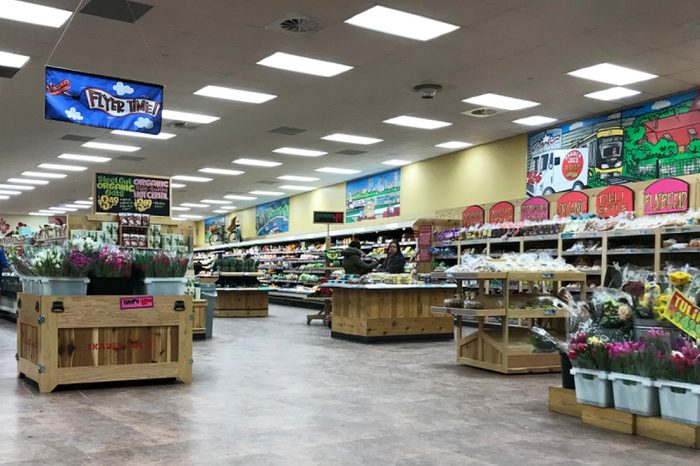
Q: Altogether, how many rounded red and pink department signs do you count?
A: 6